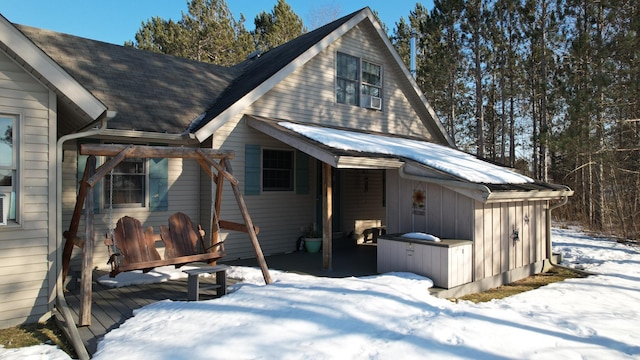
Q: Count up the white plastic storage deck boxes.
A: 1